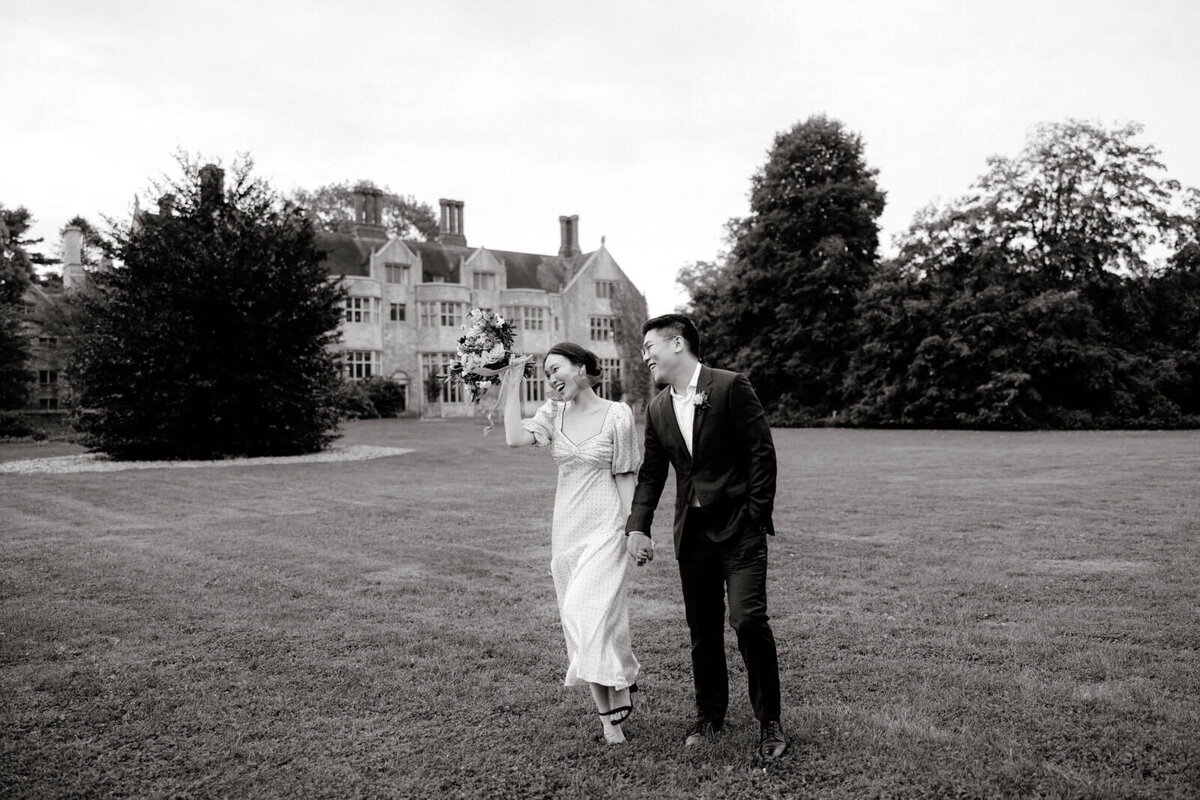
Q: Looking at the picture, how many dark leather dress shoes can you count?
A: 2